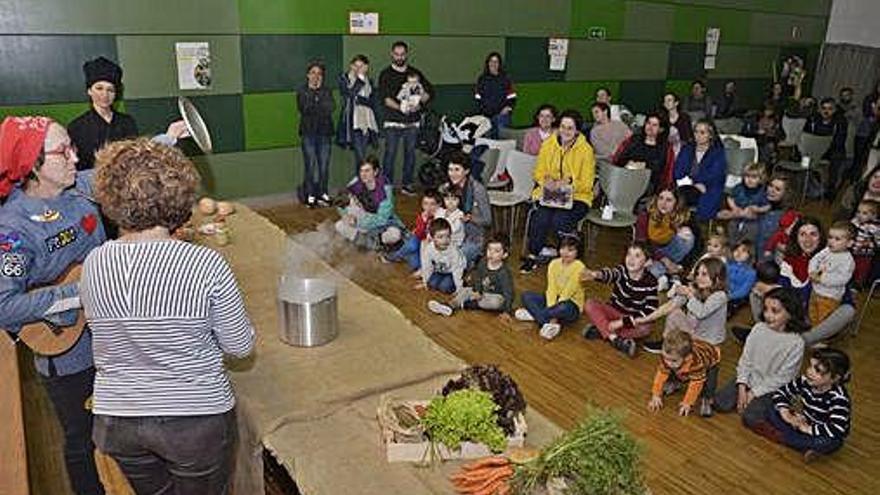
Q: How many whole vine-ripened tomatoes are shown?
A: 0